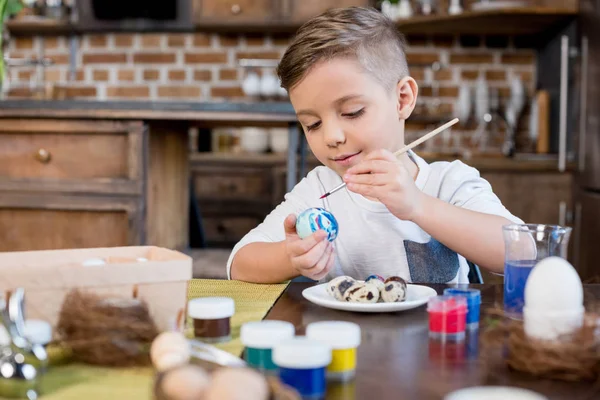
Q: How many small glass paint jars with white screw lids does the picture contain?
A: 4